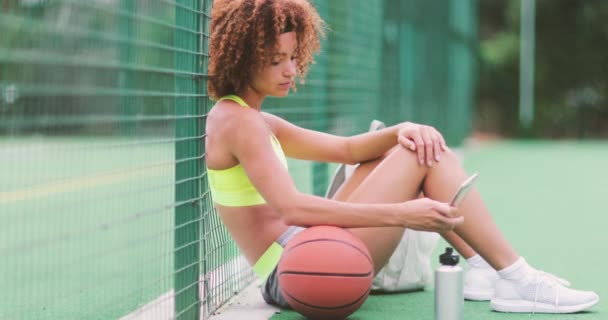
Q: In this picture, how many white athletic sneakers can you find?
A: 2